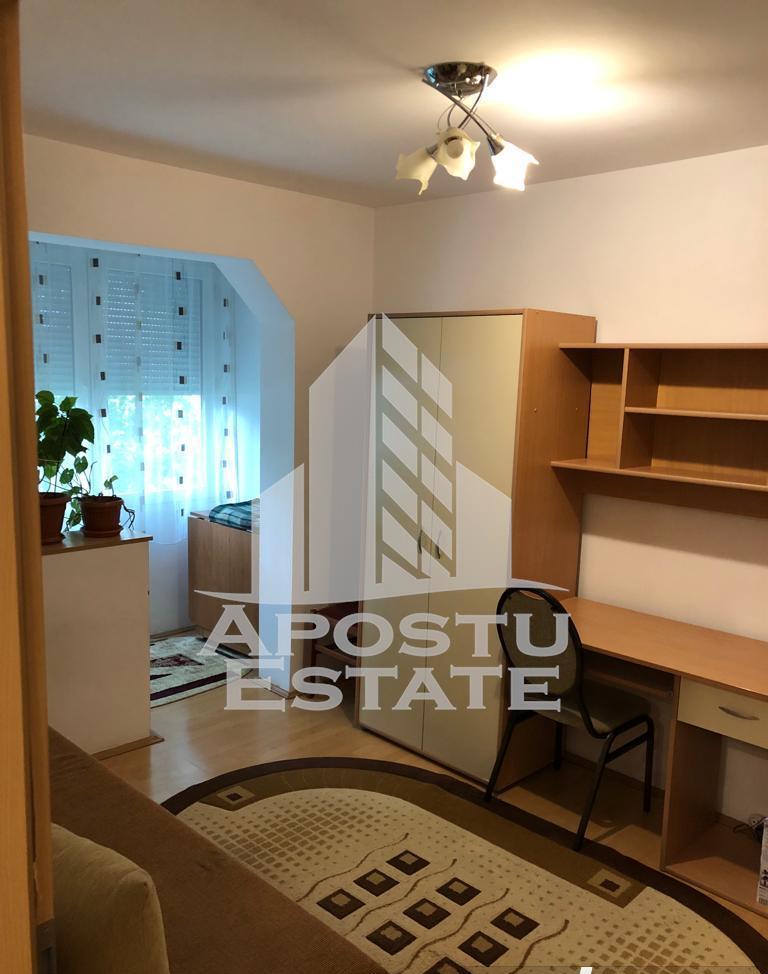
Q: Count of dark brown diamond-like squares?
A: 9